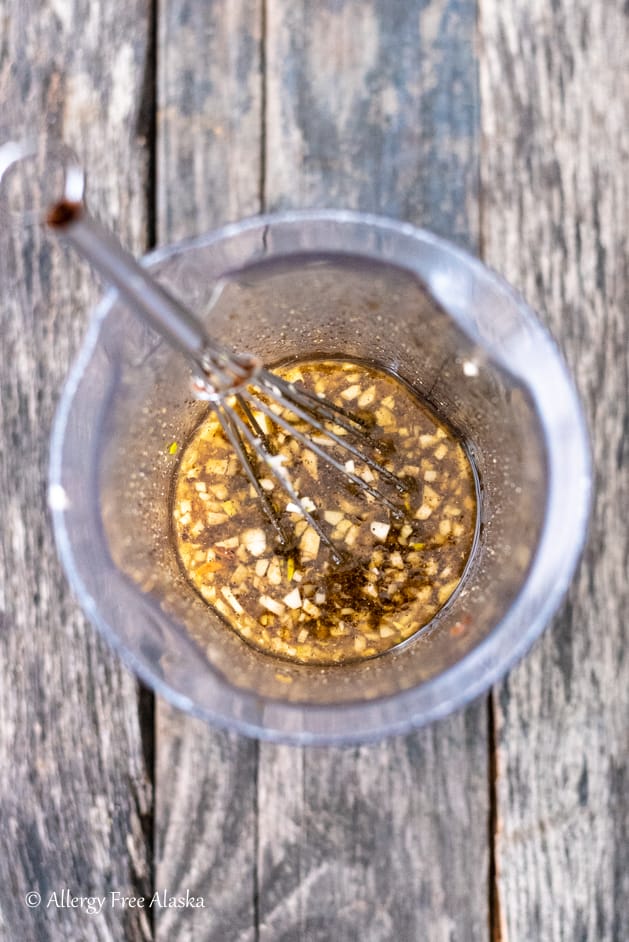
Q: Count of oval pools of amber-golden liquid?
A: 1